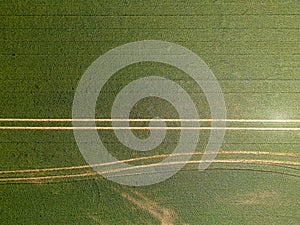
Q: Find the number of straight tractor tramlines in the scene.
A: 2